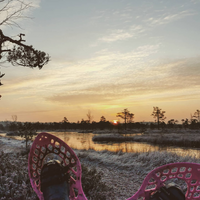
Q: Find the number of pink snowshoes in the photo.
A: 2